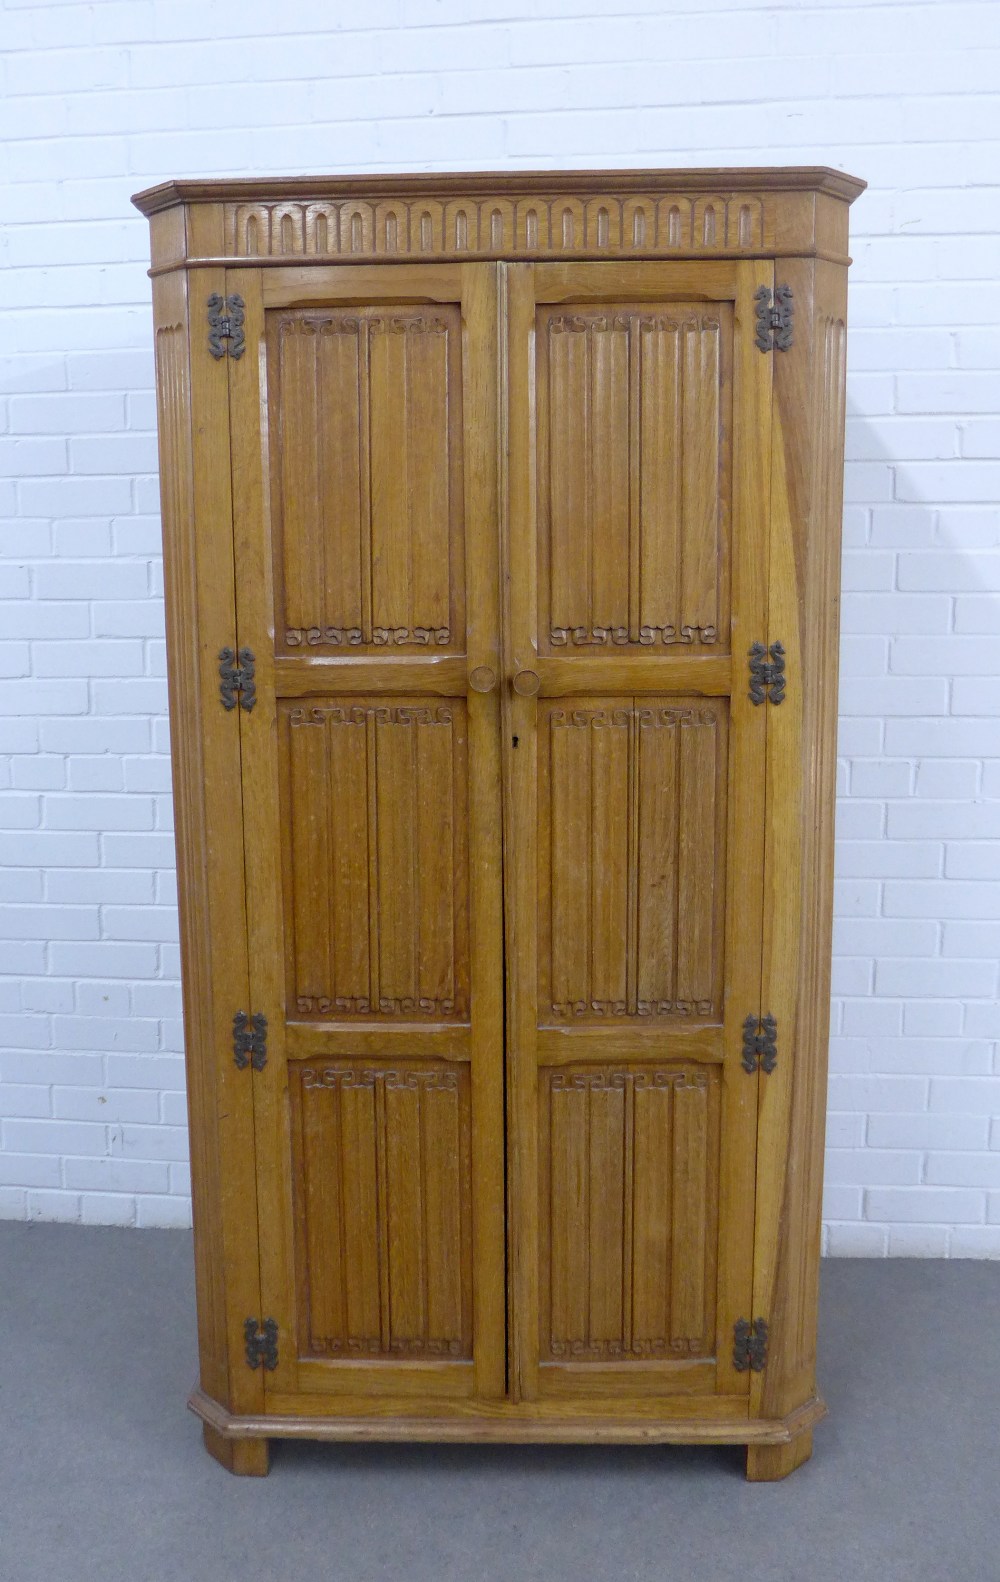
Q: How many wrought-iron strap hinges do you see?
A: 8